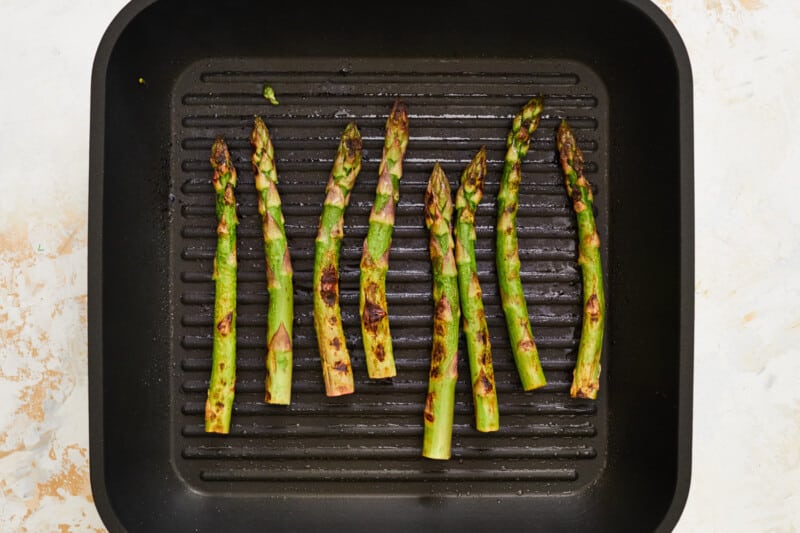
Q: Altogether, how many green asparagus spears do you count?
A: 8